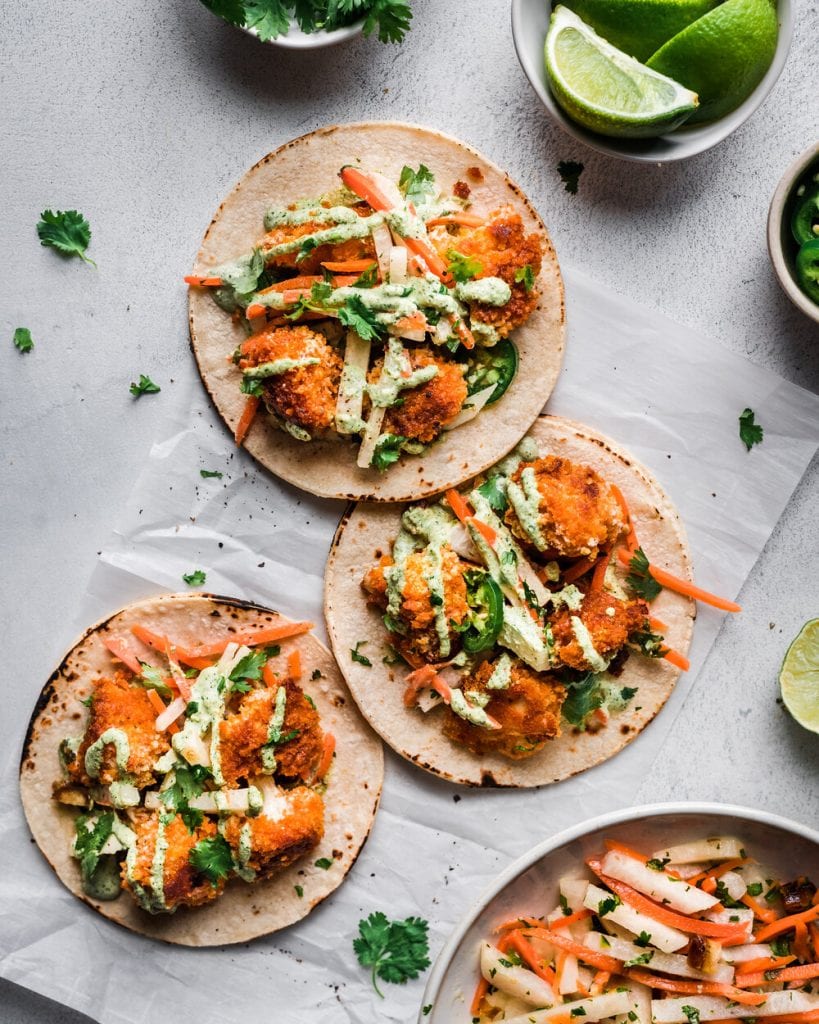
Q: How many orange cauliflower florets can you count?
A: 12